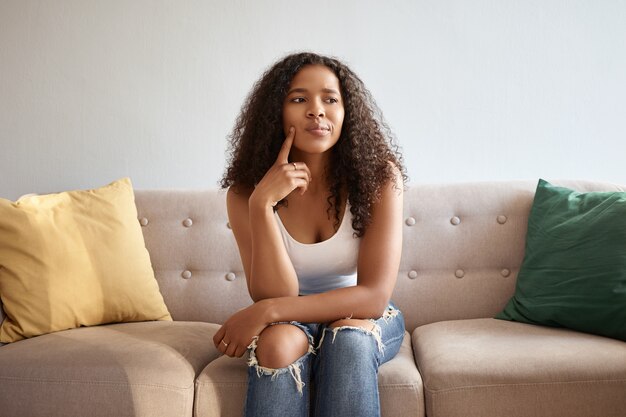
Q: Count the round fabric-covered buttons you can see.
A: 11